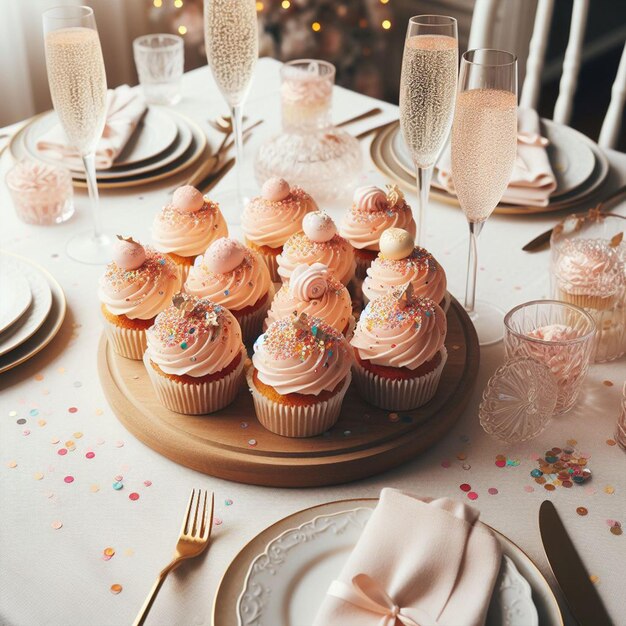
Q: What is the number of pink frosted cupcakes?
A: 11